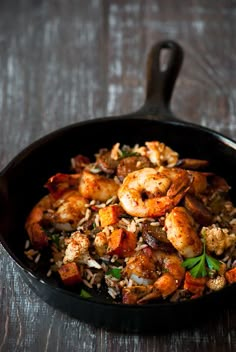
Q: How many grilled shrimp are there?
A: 5